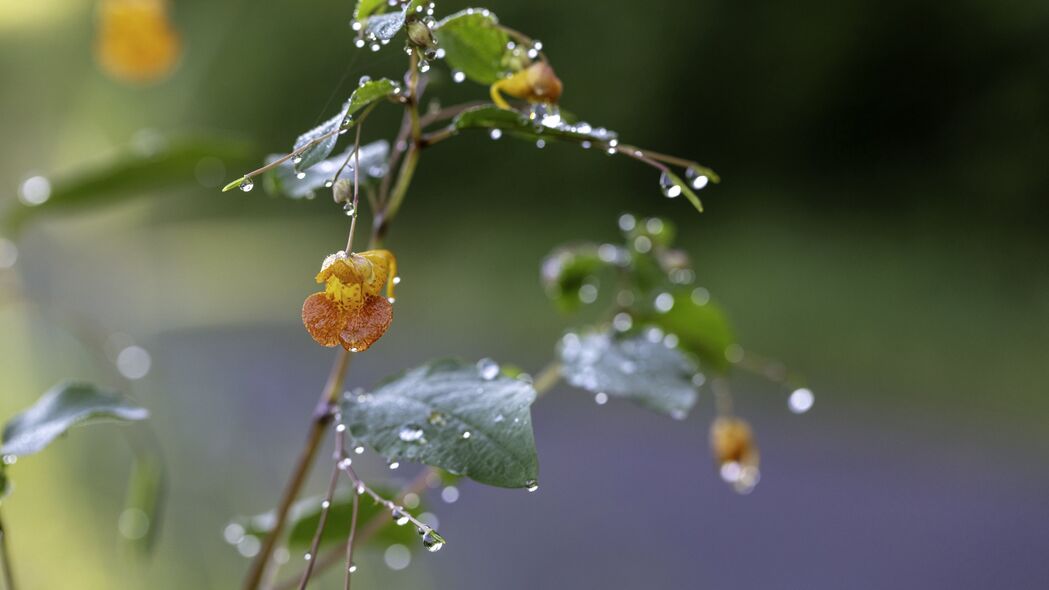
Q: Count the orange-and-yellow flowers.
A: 4